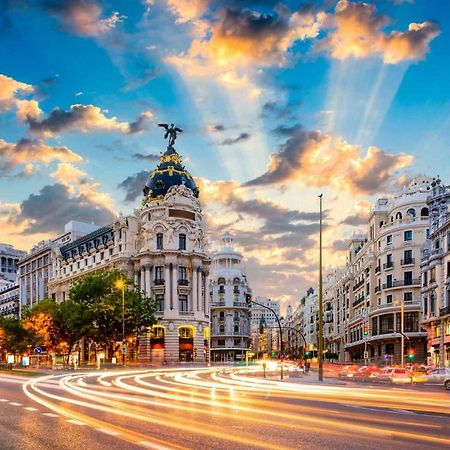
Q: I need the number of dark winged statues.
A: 1